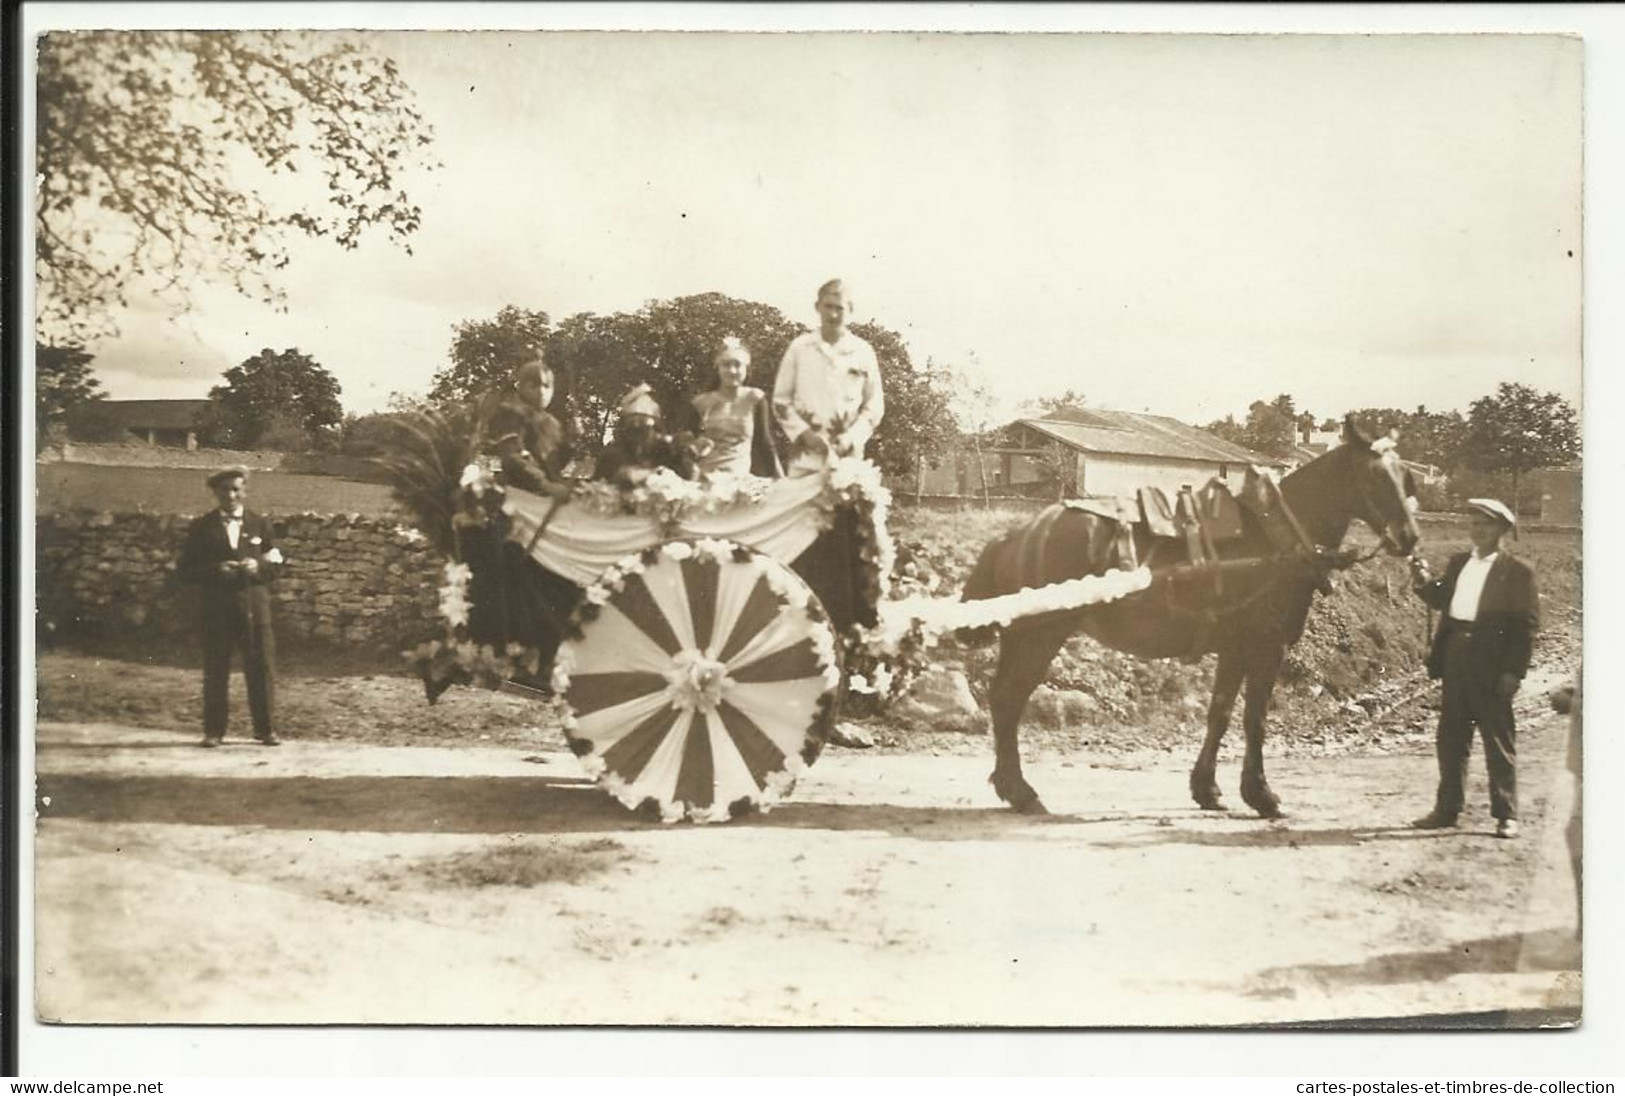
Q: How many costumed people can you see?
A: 4